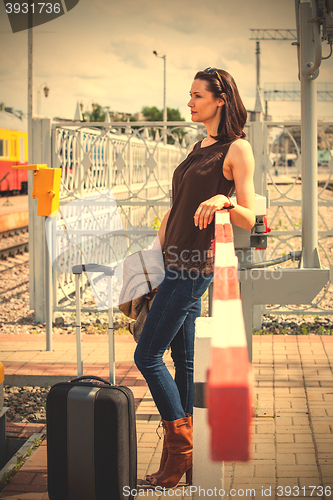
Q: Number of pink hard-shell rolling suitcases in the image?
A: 0